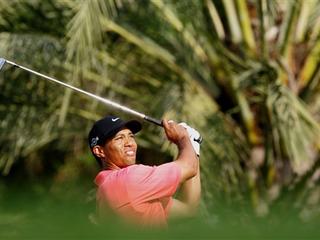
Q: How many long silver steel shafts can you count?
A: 1